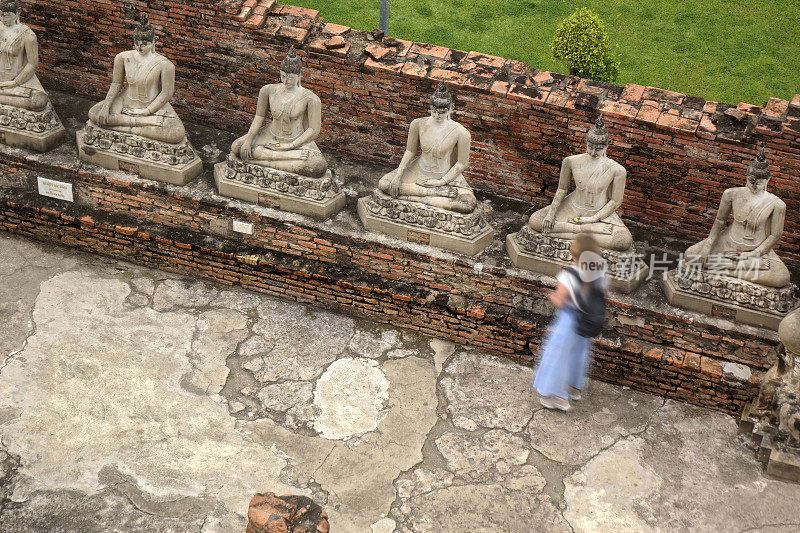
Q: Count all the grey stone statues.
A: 6